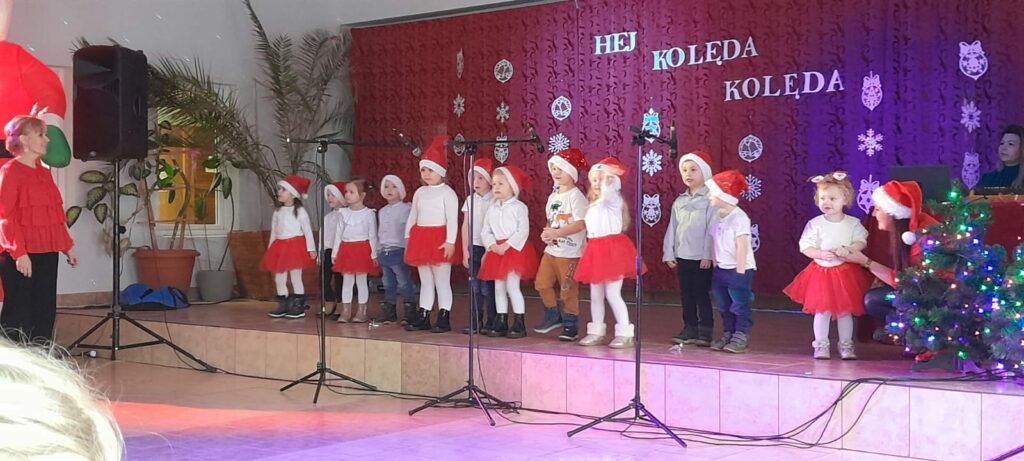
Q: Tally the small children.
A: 12